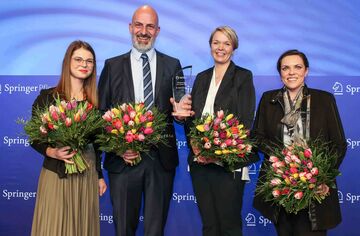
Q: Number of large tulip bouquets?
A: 4